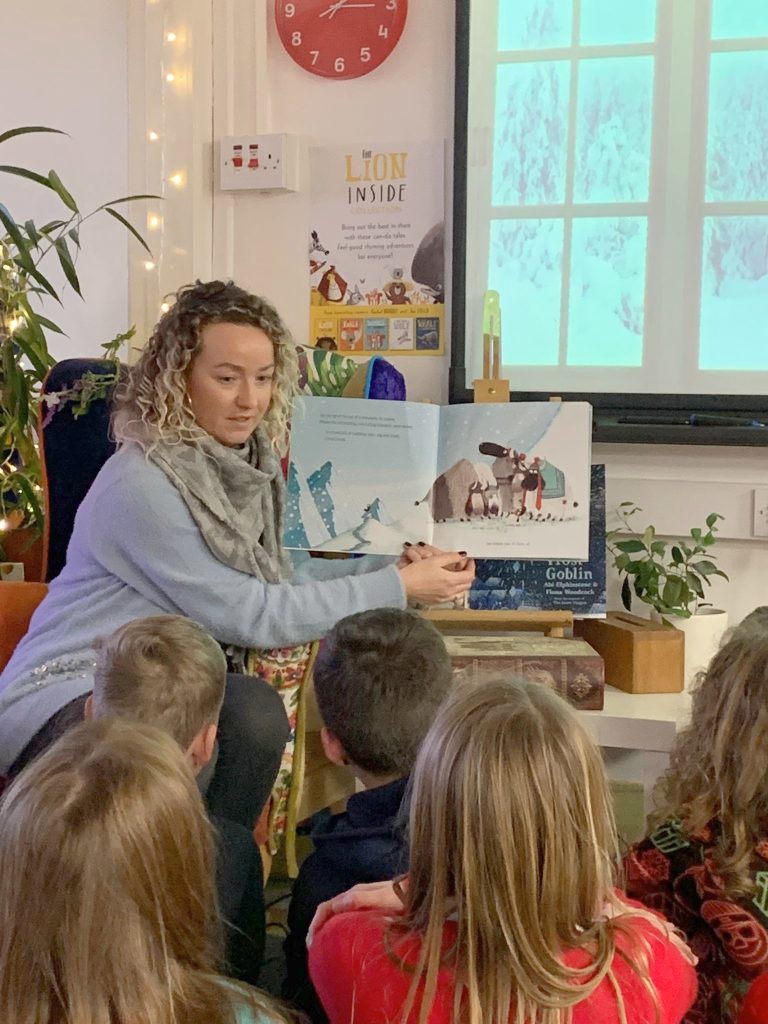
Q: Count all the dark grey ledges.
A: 1